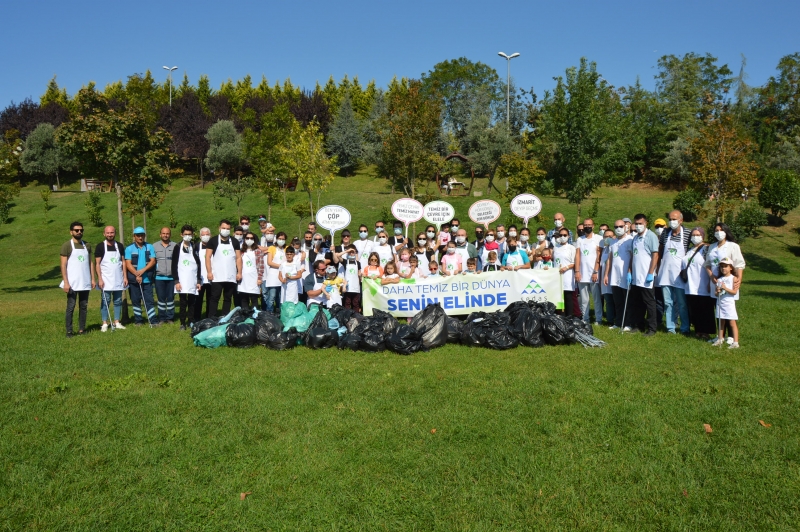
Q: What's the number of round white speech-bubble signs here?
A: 5